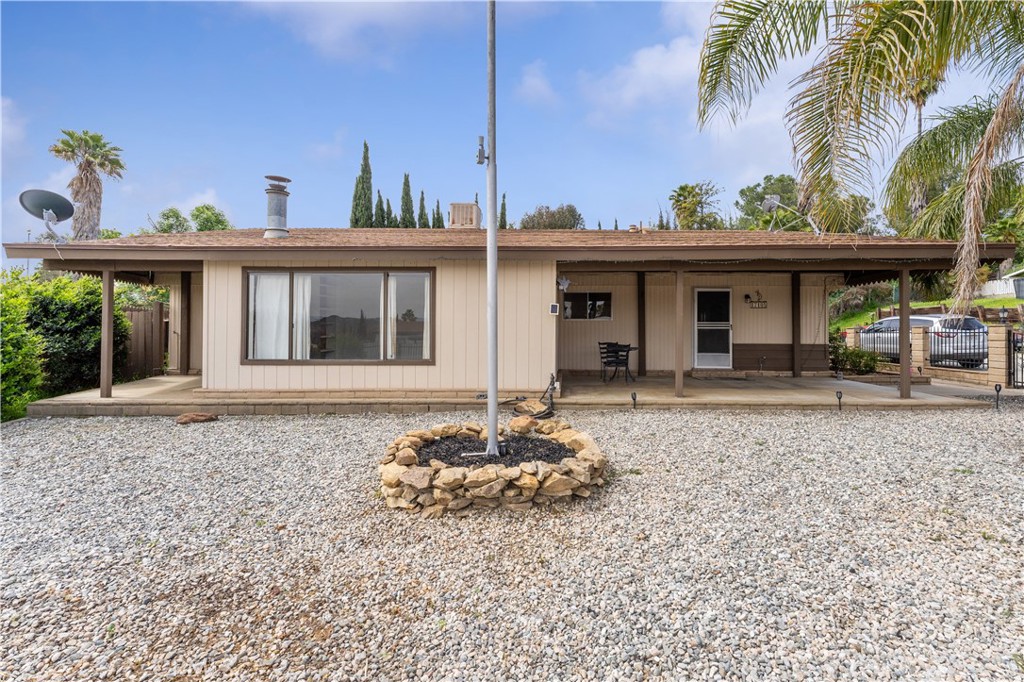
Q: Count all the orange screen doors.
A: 0